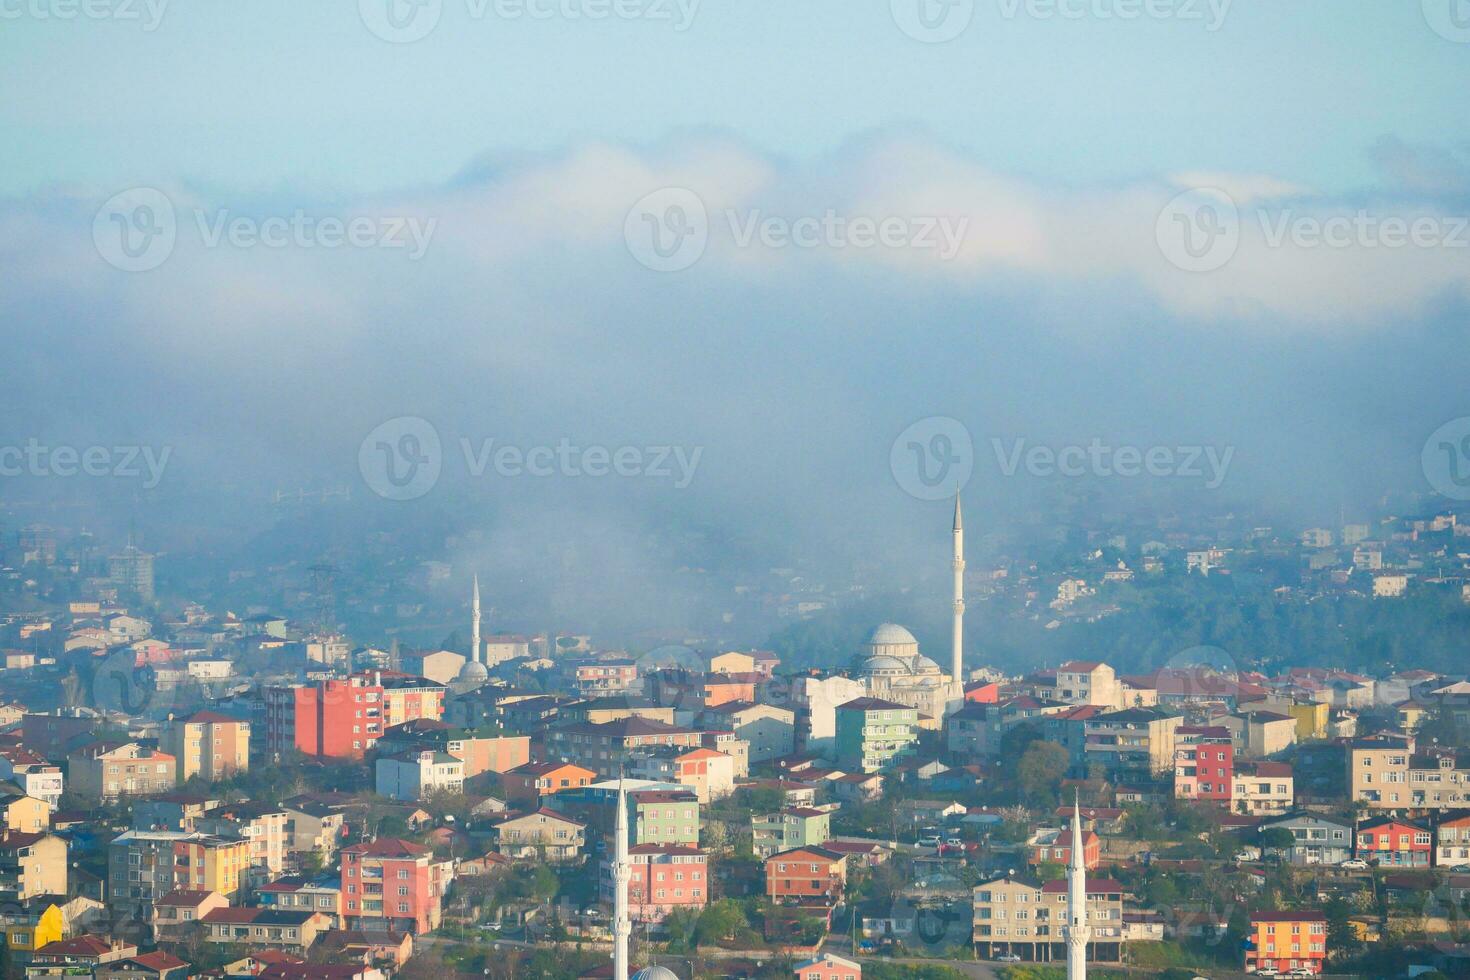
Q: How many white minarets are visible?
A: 4